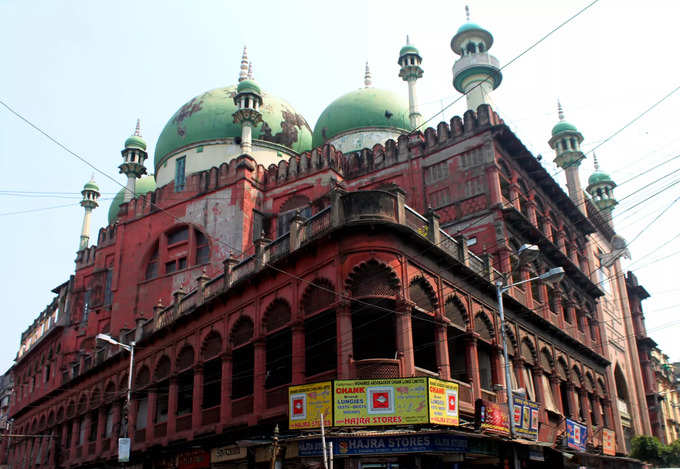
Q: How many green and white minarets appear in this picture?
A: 7